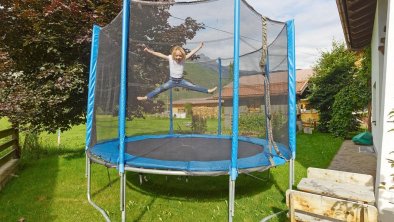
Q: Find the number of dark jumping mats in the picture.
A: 1